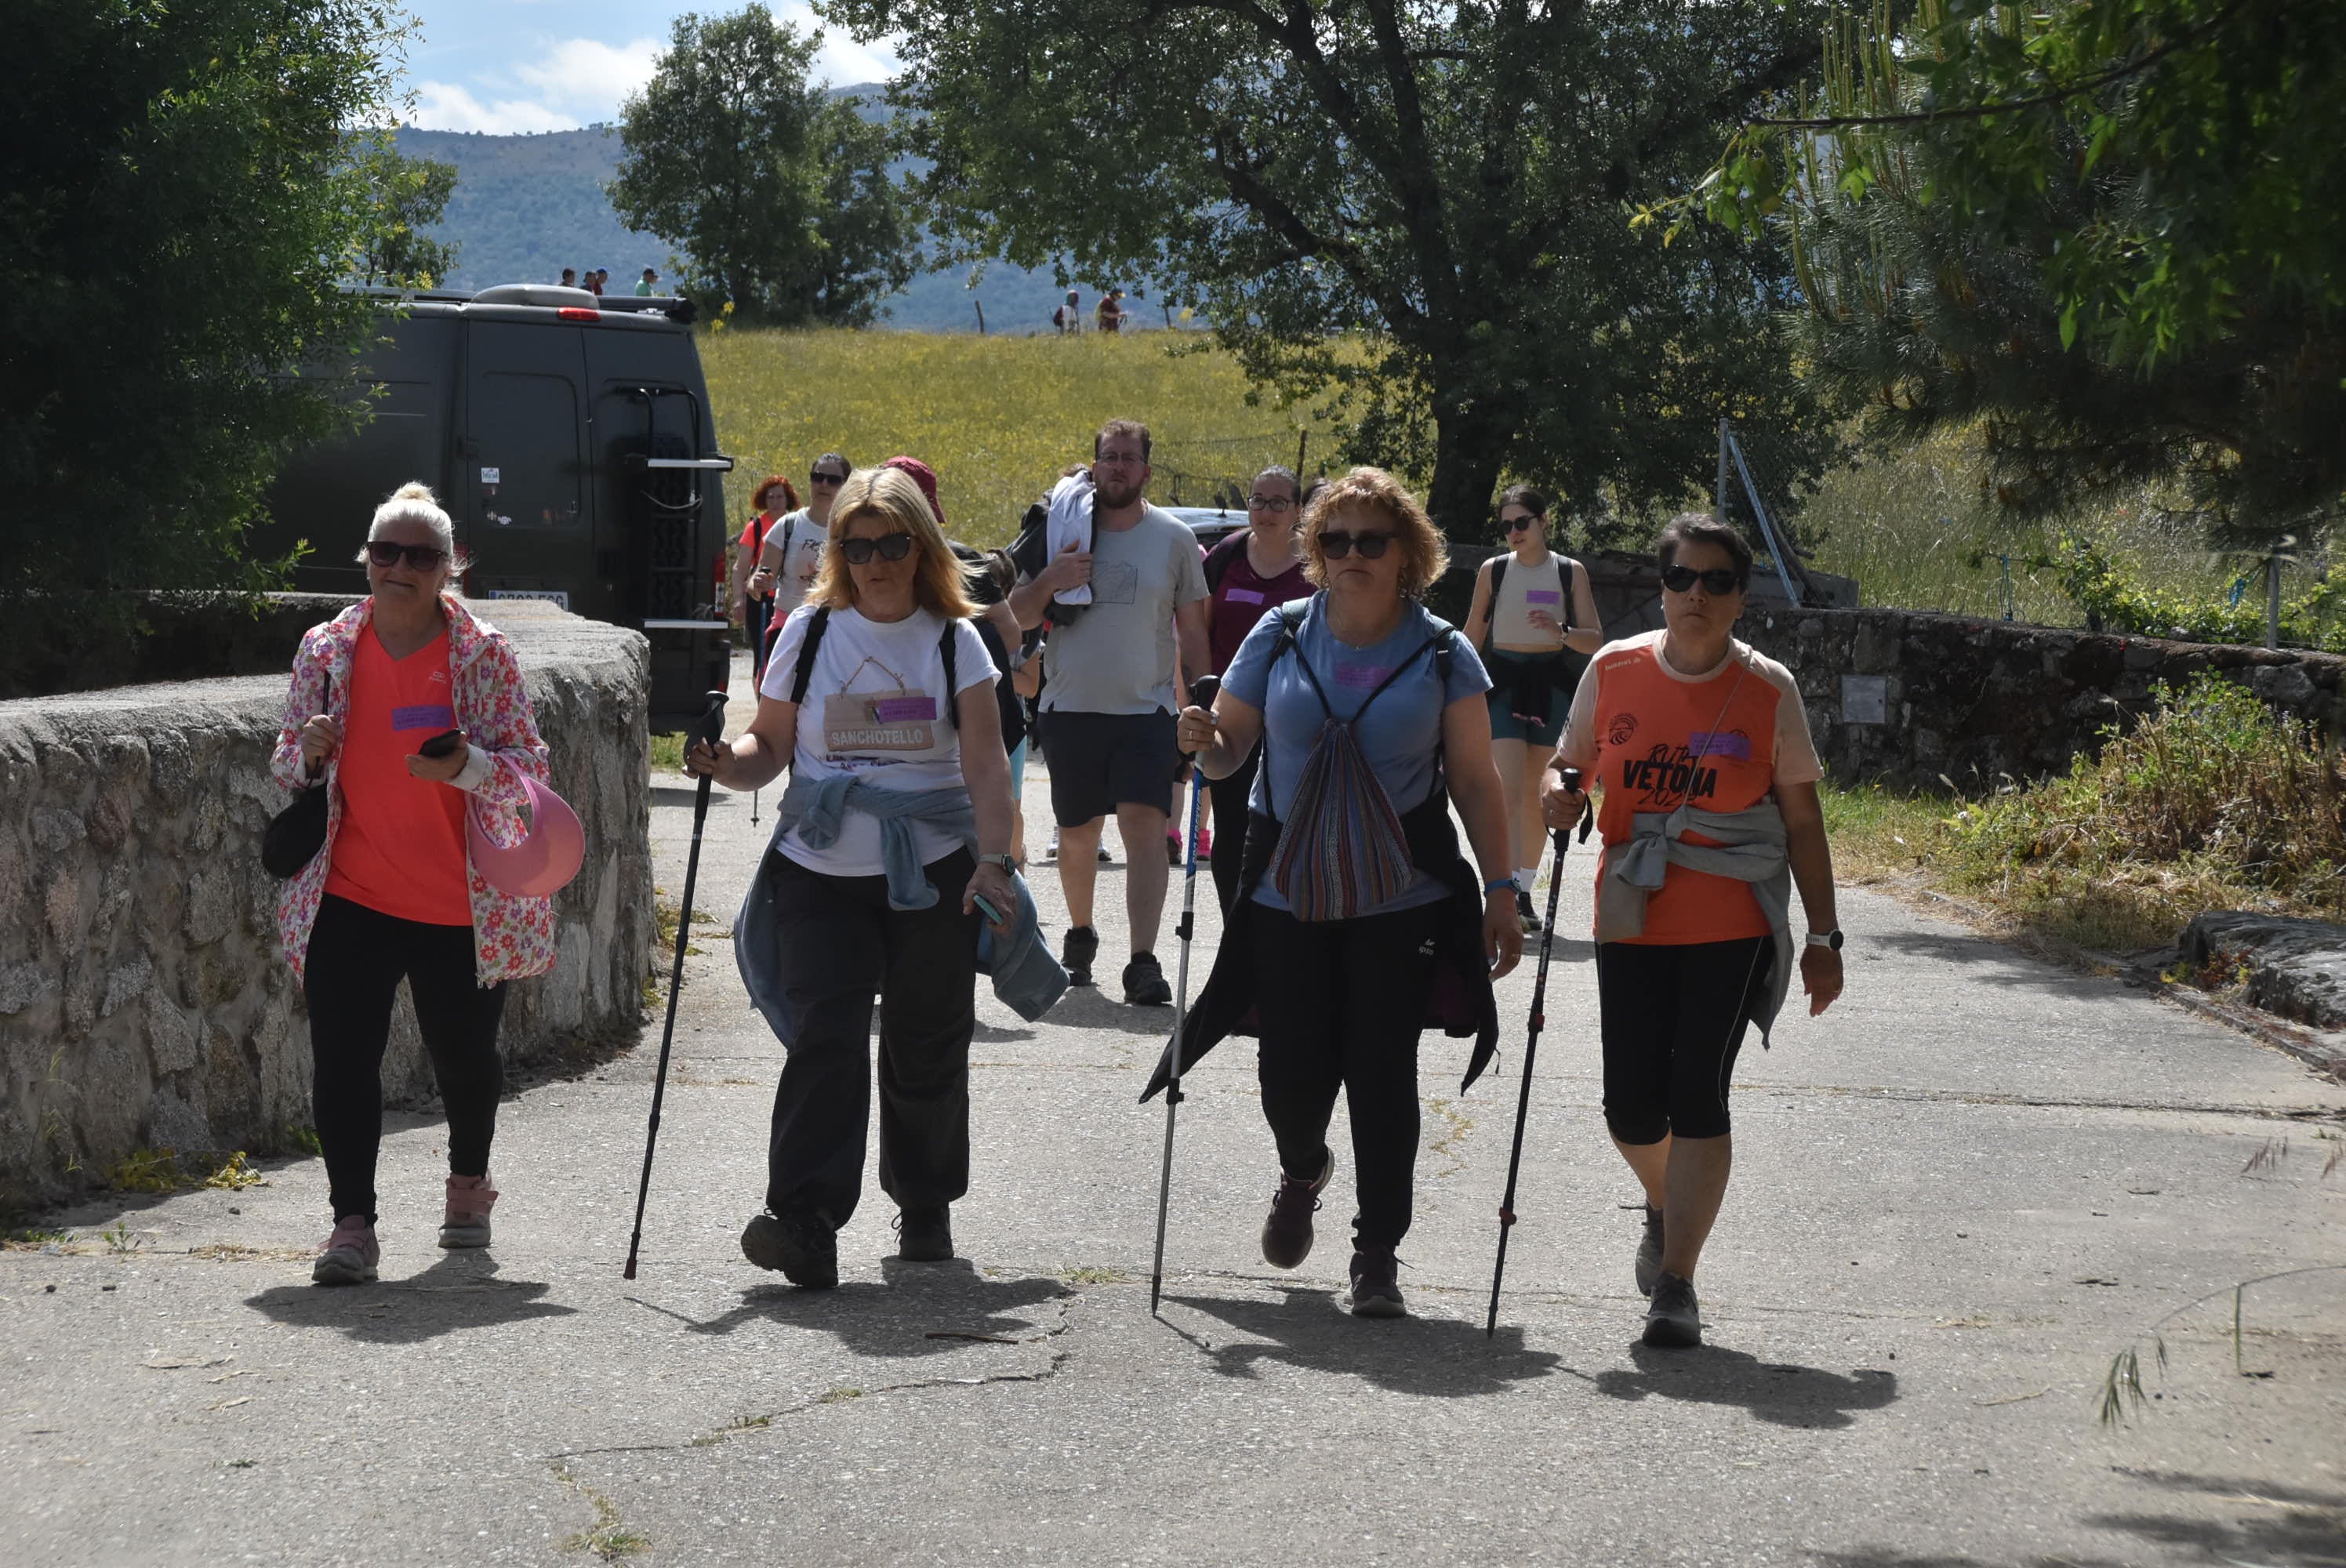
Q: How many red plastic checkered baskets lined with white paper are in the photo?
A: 0